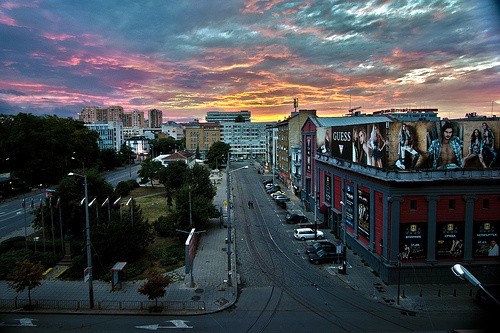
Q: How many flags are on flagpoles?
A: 10